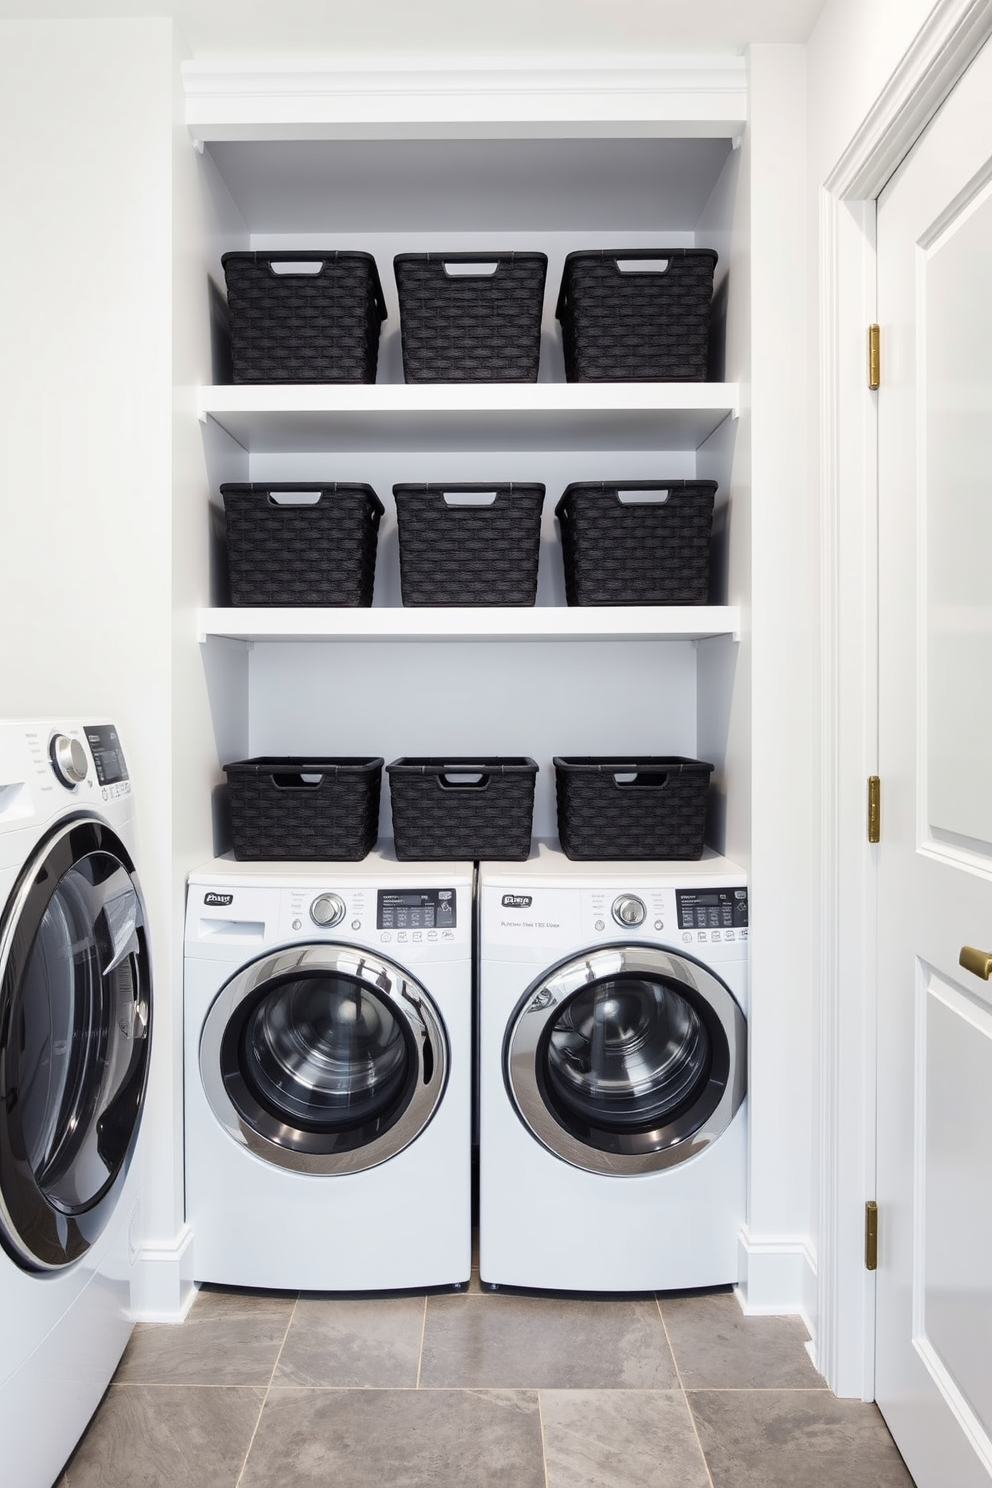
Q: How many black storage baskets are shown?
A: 9